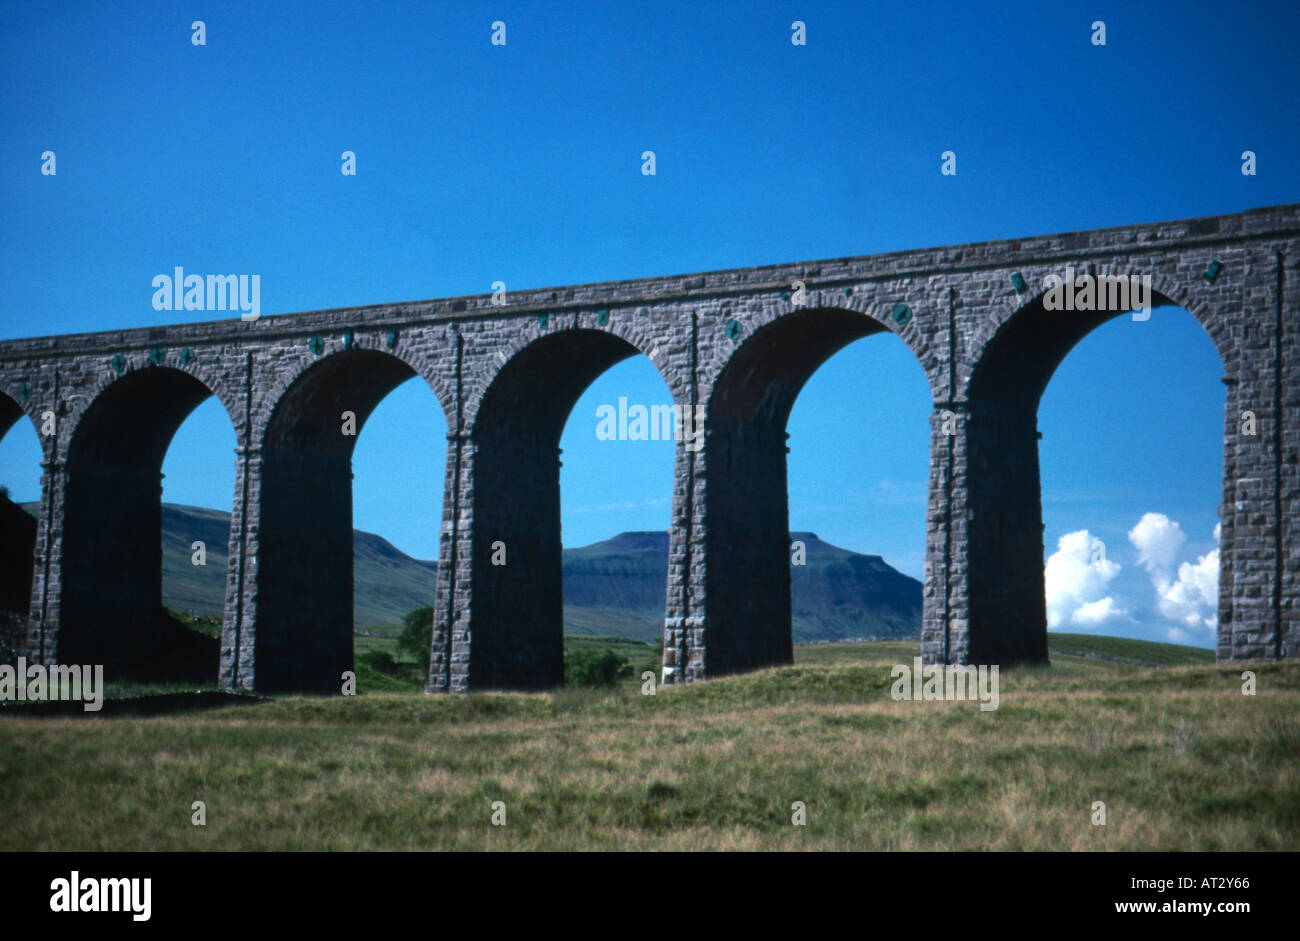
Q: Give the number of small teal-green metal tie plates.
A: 15